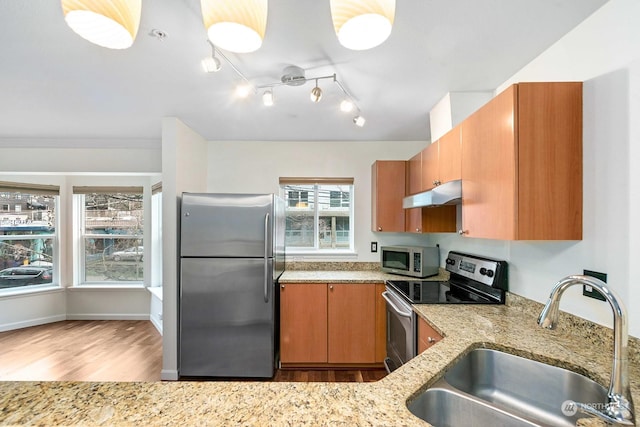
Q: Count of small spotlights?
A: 6